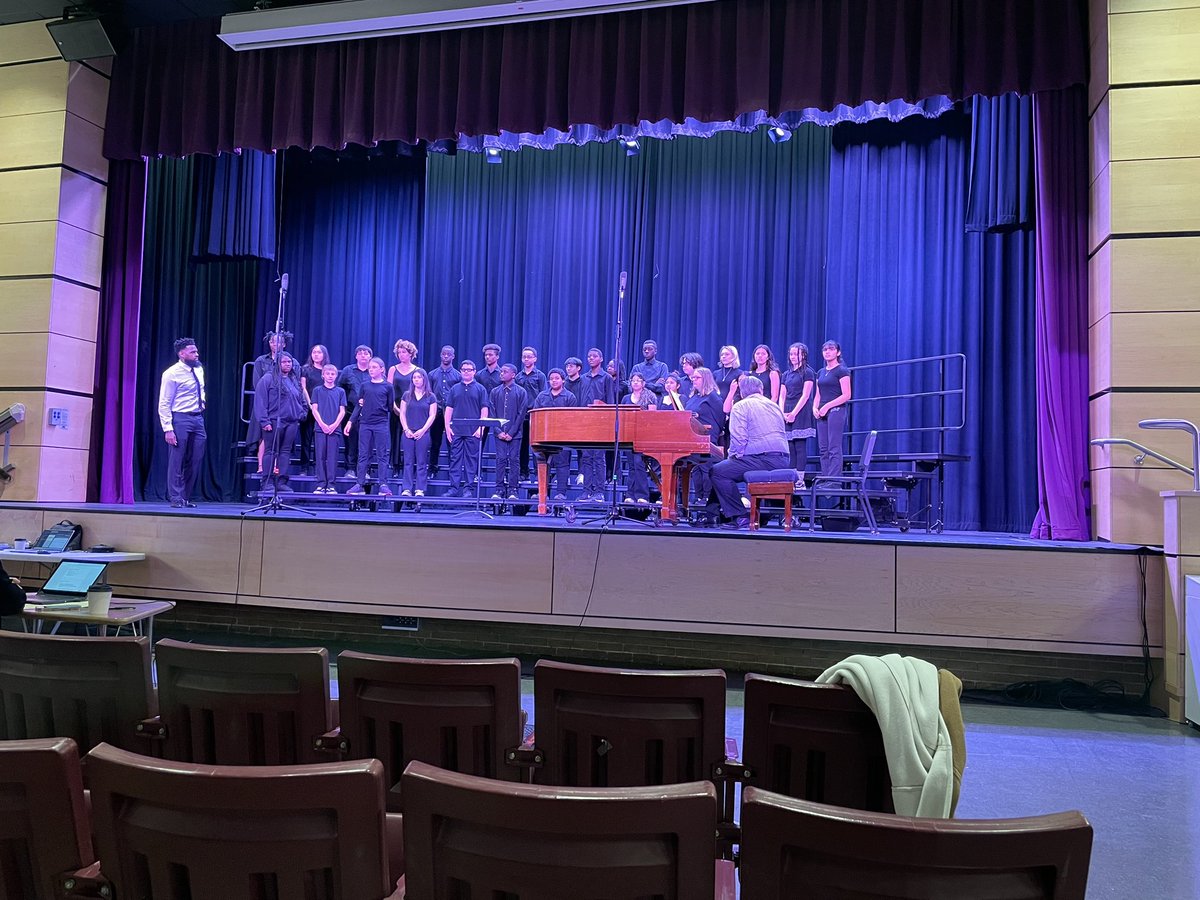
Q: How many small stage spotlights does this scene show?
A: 3